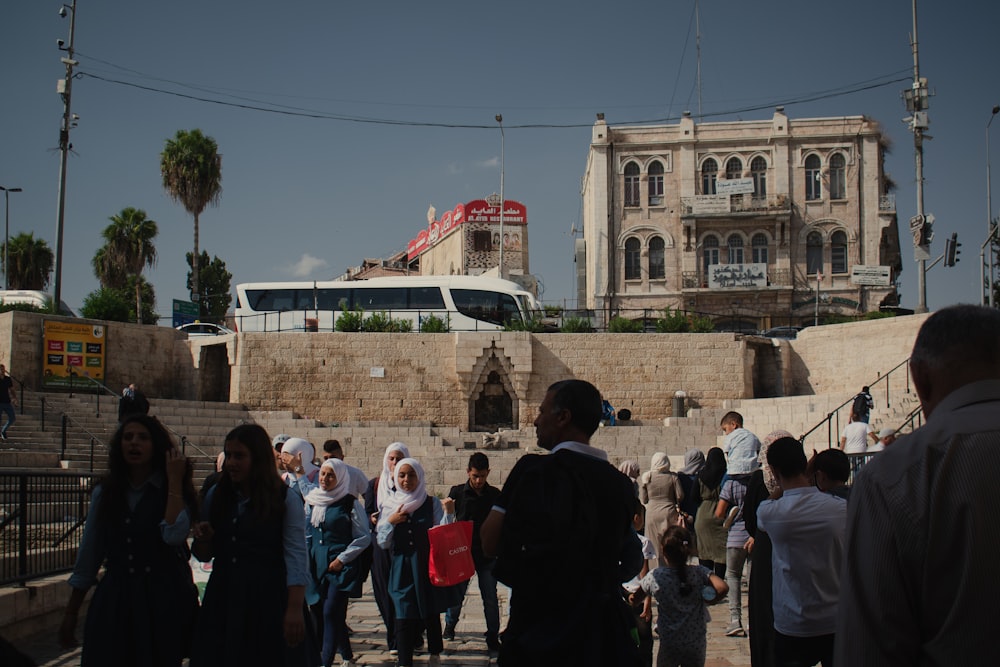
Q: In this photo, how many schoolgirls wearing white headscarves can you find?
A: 4